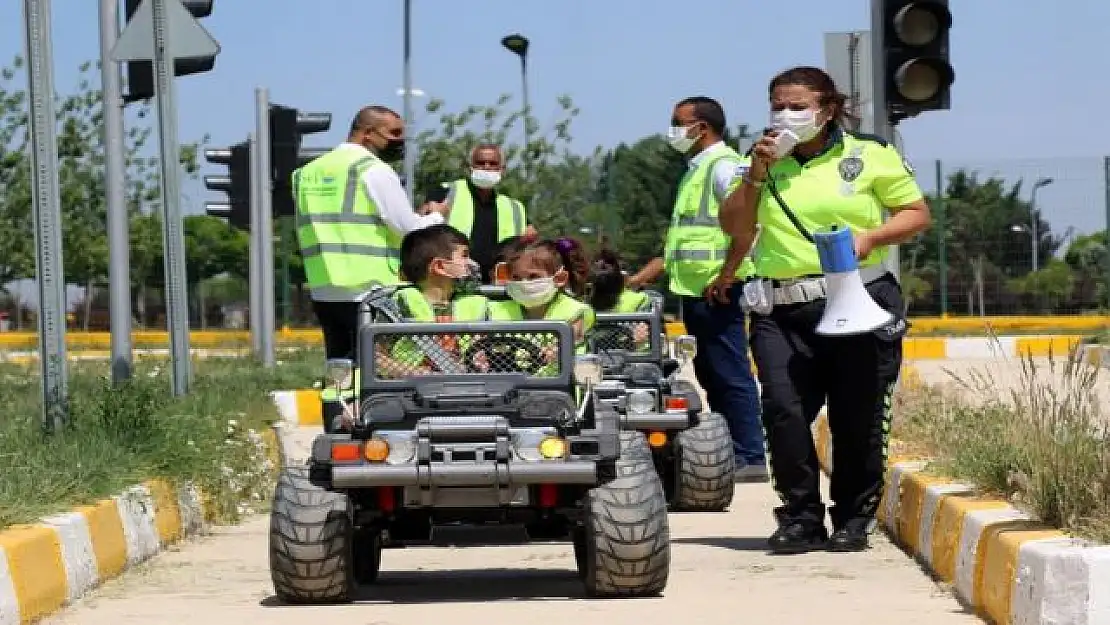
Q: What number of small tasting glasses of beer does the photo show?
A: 0